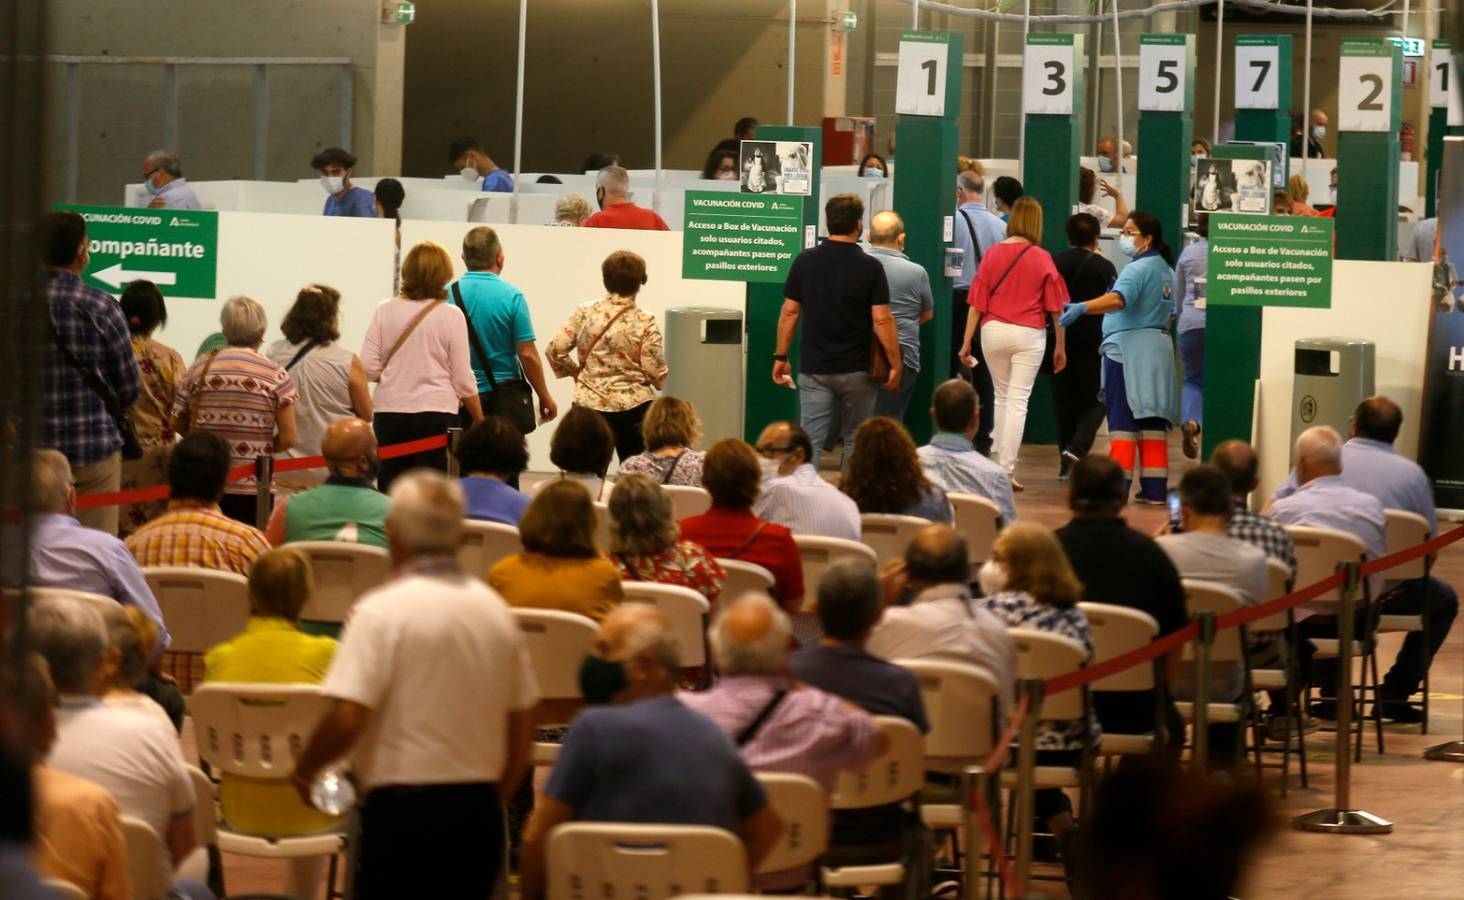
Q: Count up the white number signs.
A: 6